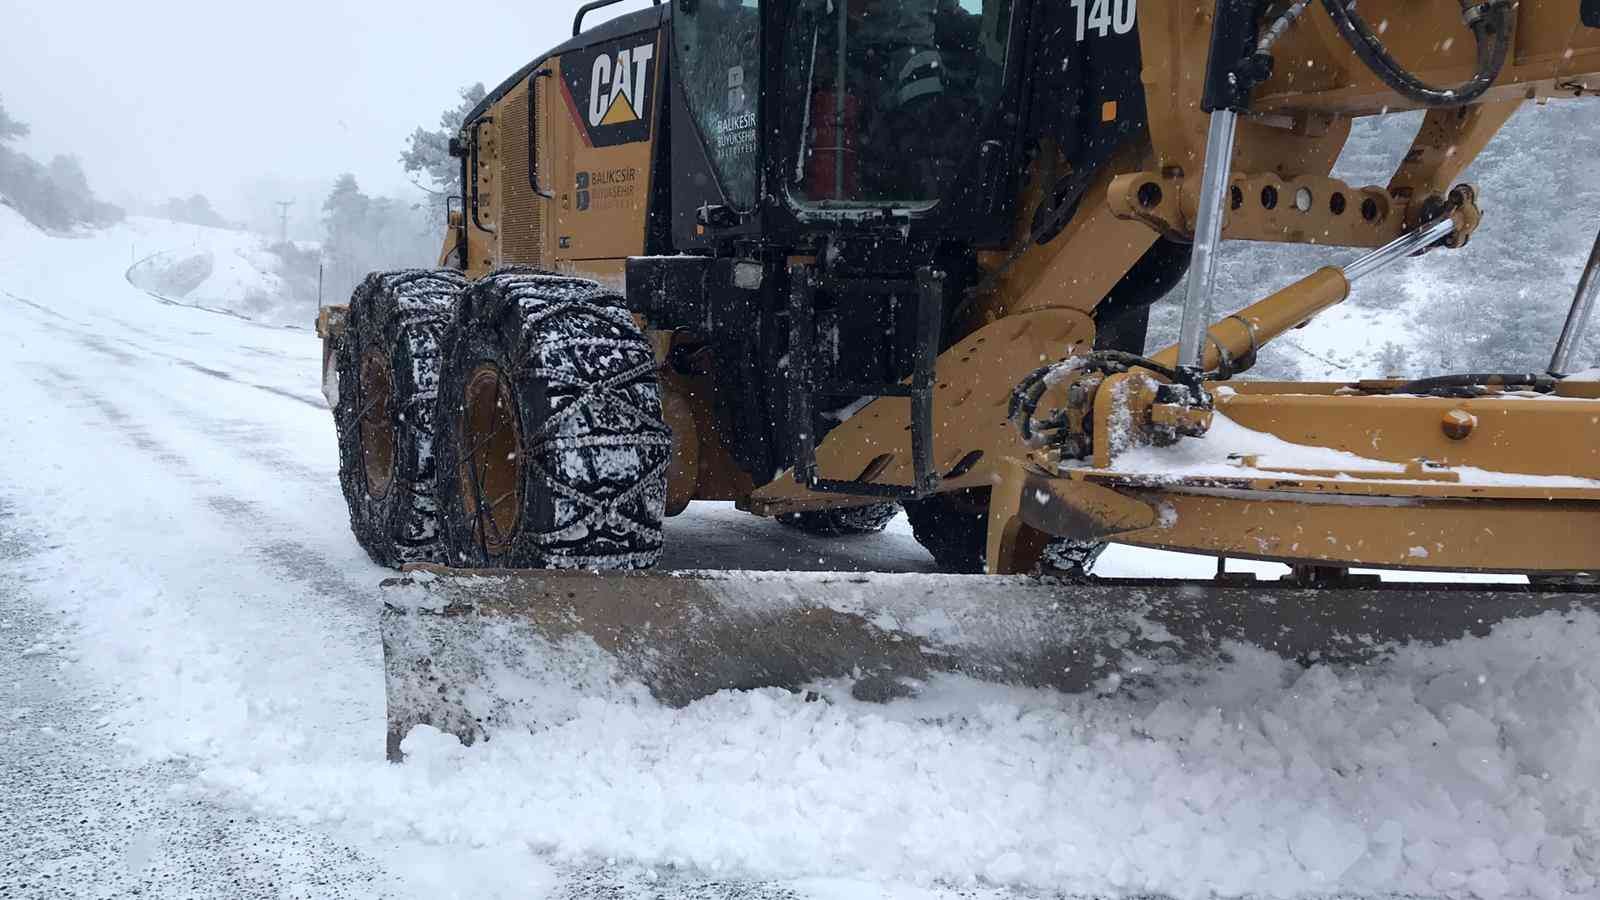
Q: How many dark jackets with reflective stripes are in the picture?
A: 1